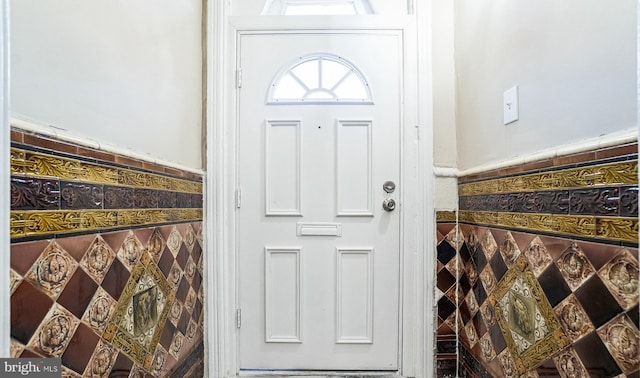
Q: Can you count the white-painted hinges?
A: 3